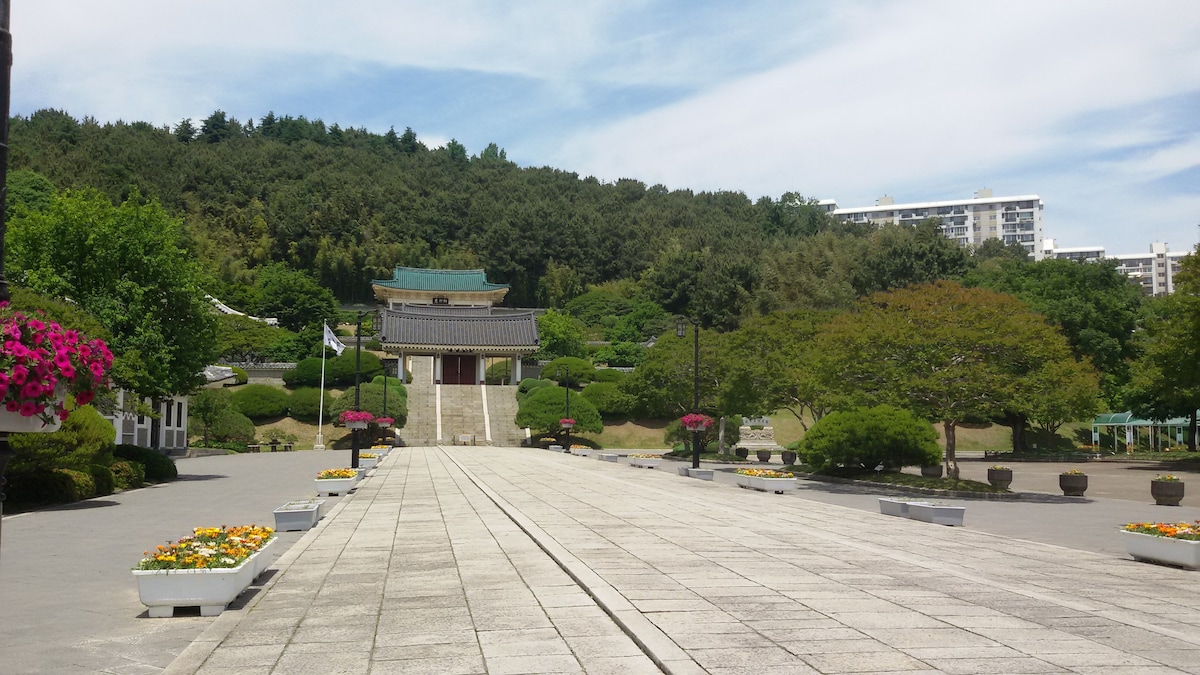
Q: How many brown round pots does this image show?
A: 7